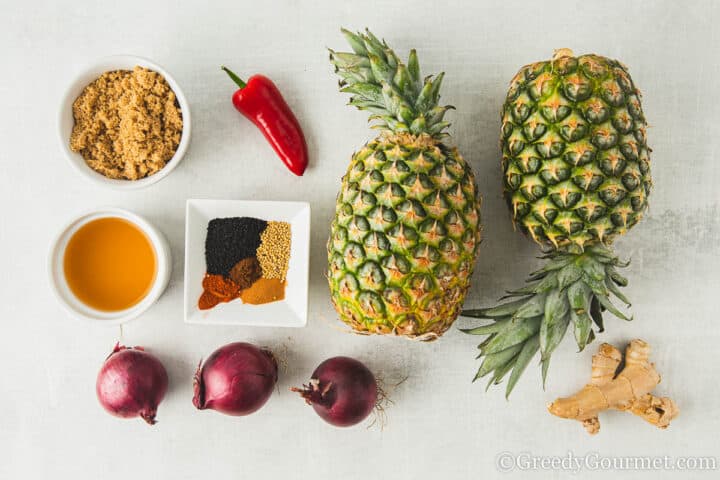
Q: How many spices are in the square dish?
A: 5